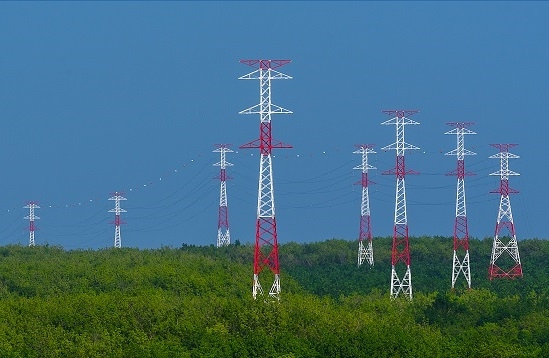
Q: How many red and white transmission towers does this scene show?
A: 8